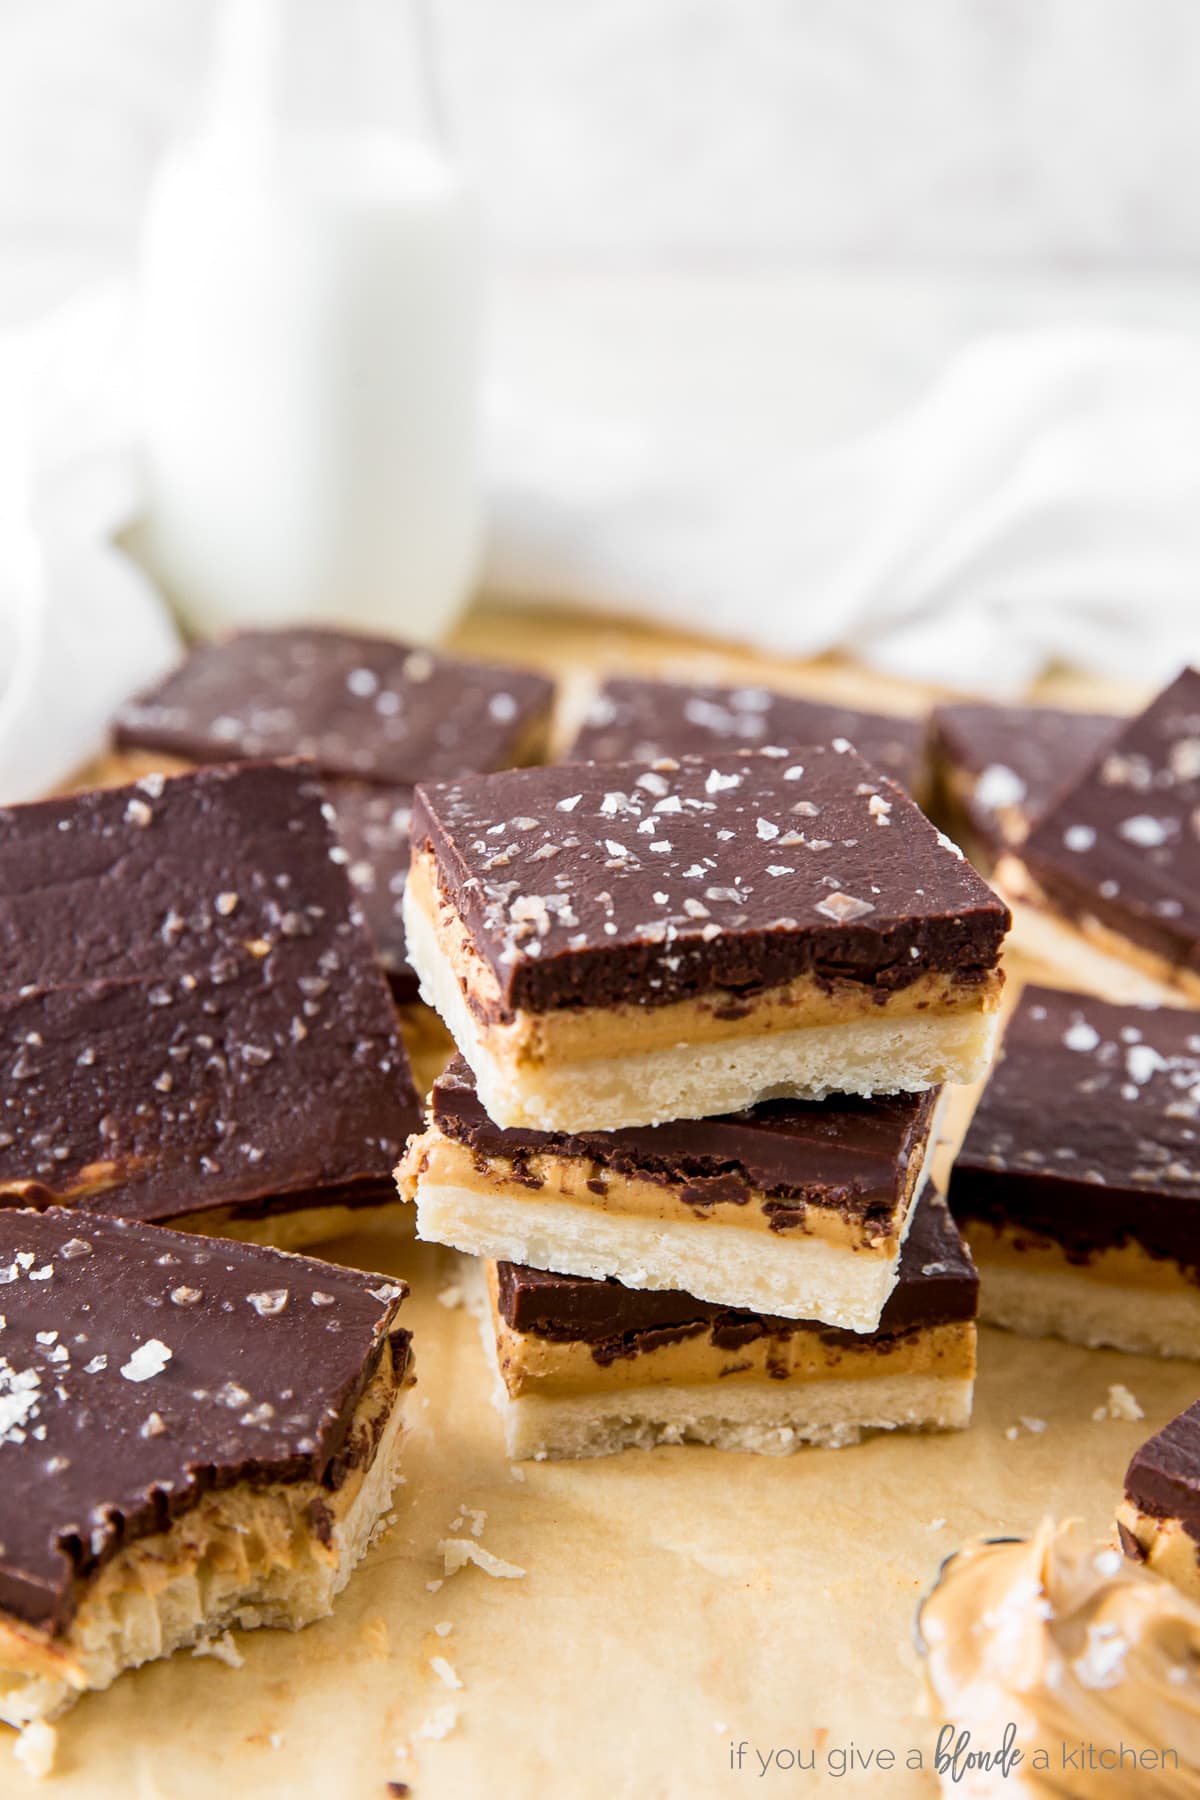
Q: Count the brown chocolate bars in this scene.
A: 12